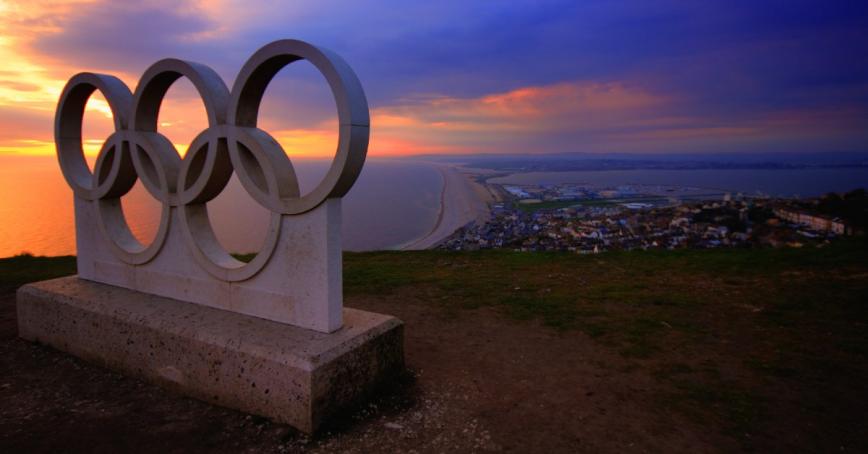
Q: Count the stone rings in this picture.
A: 5